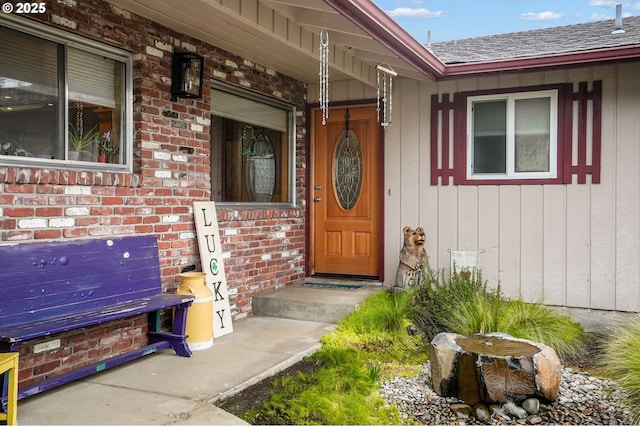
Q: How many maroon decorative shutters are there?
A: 2